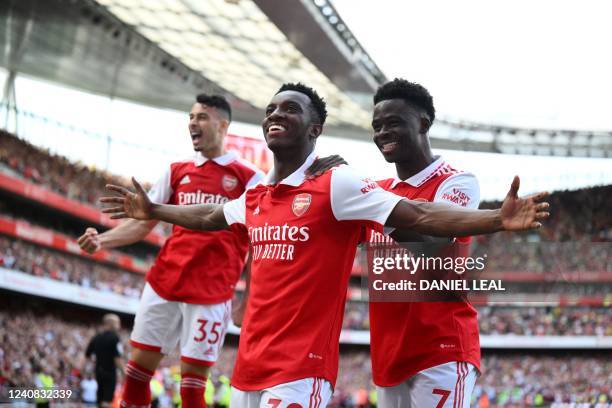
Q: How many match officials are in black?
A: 1